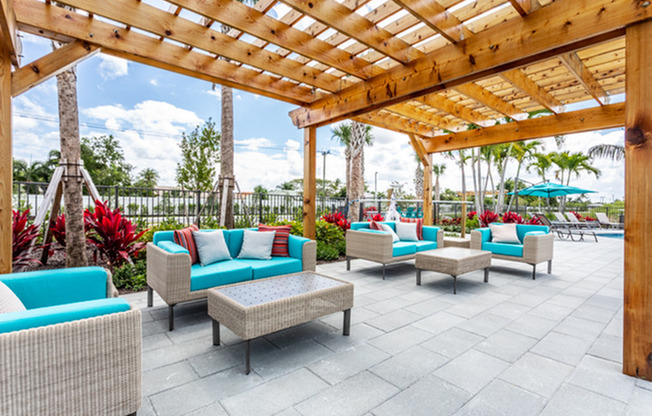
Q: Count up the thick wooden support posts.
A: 4